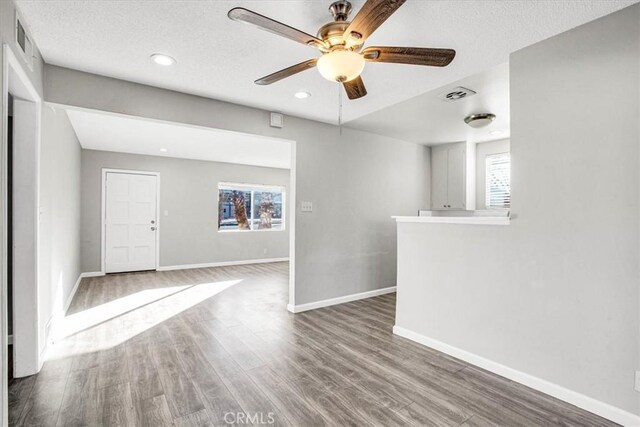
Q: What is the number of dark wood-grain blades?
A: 5